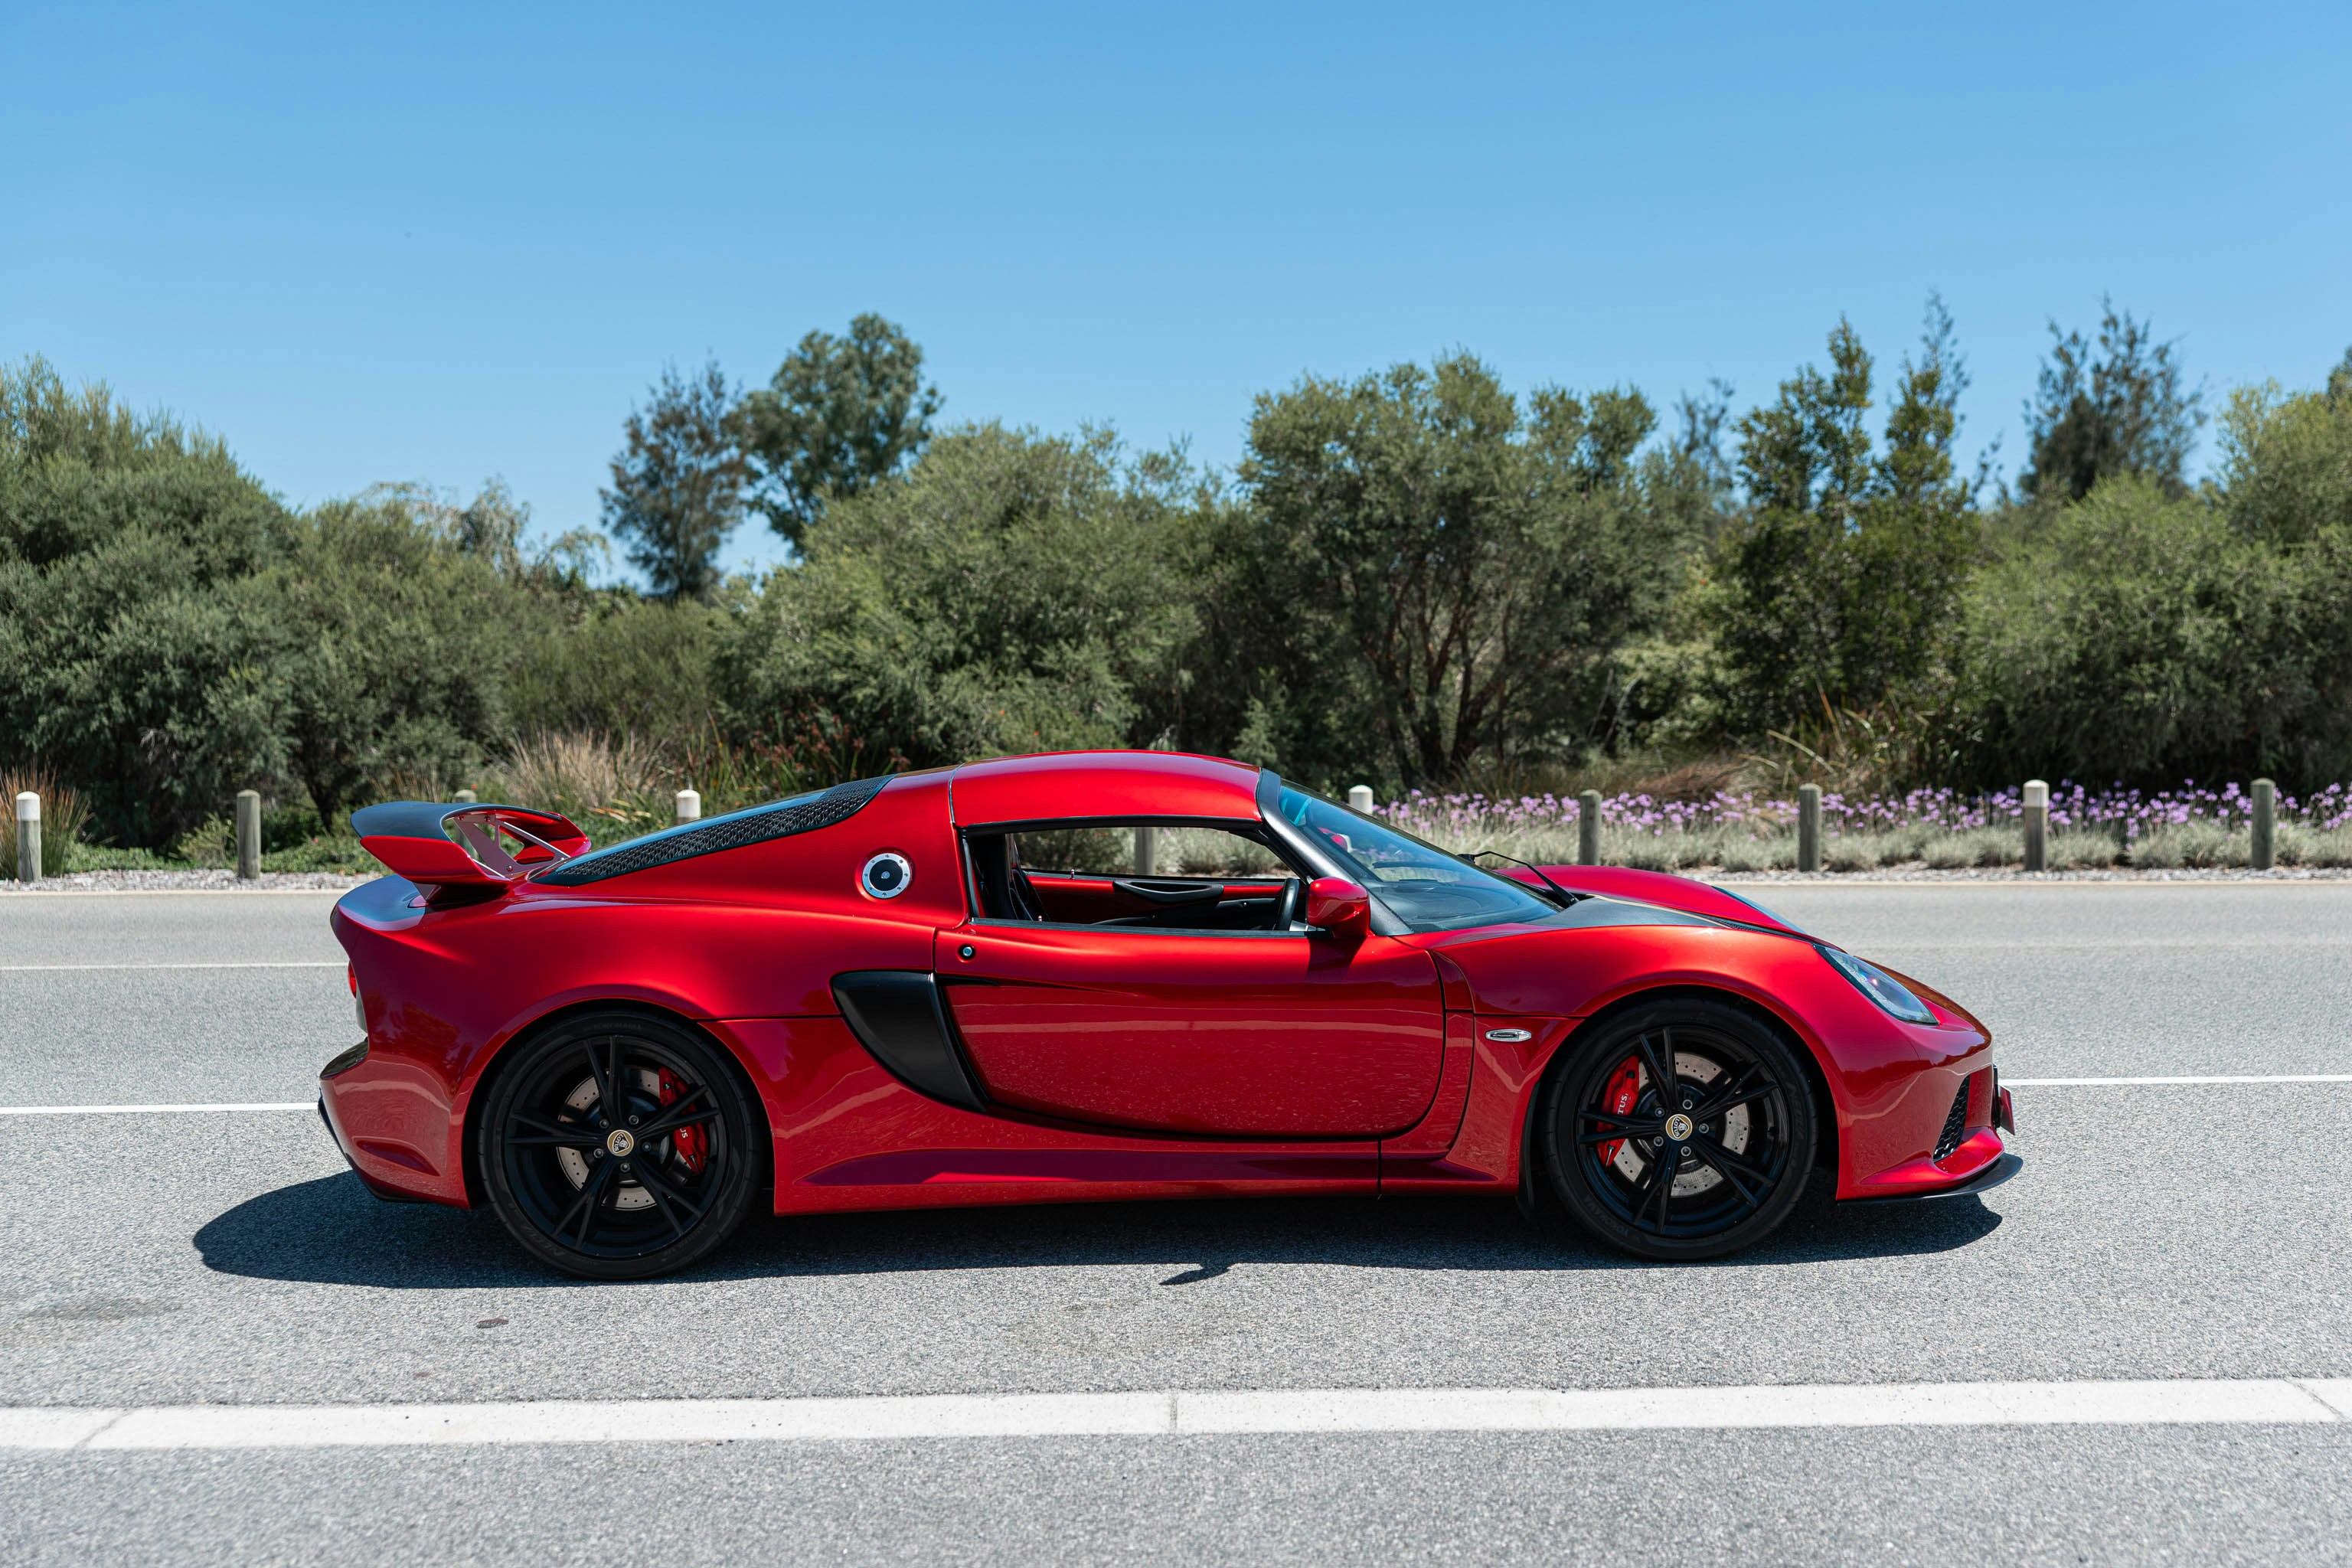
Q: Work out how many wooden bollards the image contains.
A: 10